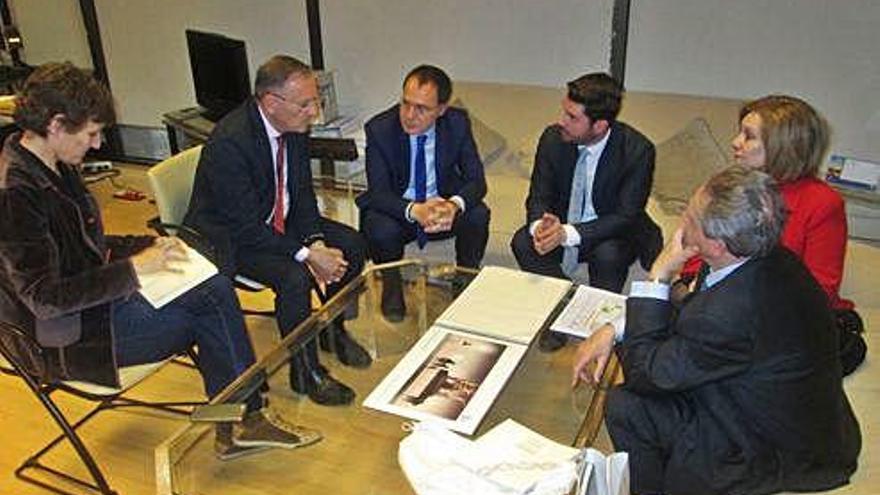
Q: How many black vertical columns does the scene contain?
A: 3